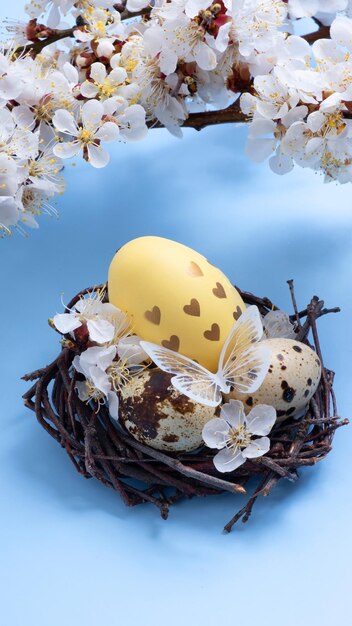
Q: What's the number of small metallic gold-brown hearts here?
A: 7